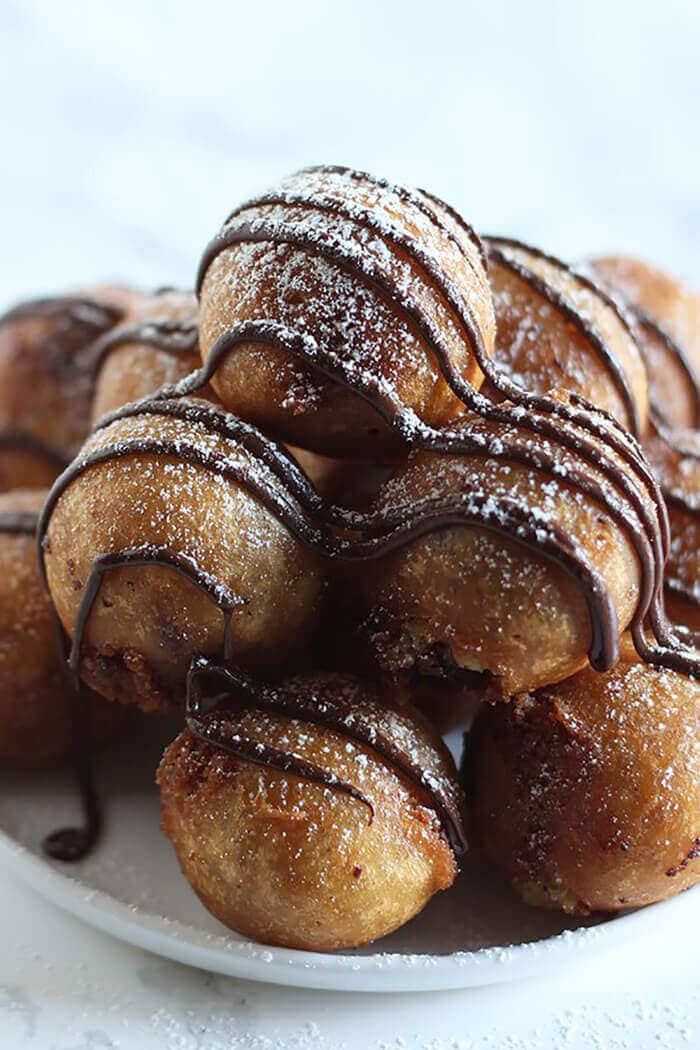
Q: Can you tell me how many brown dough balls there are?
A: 11